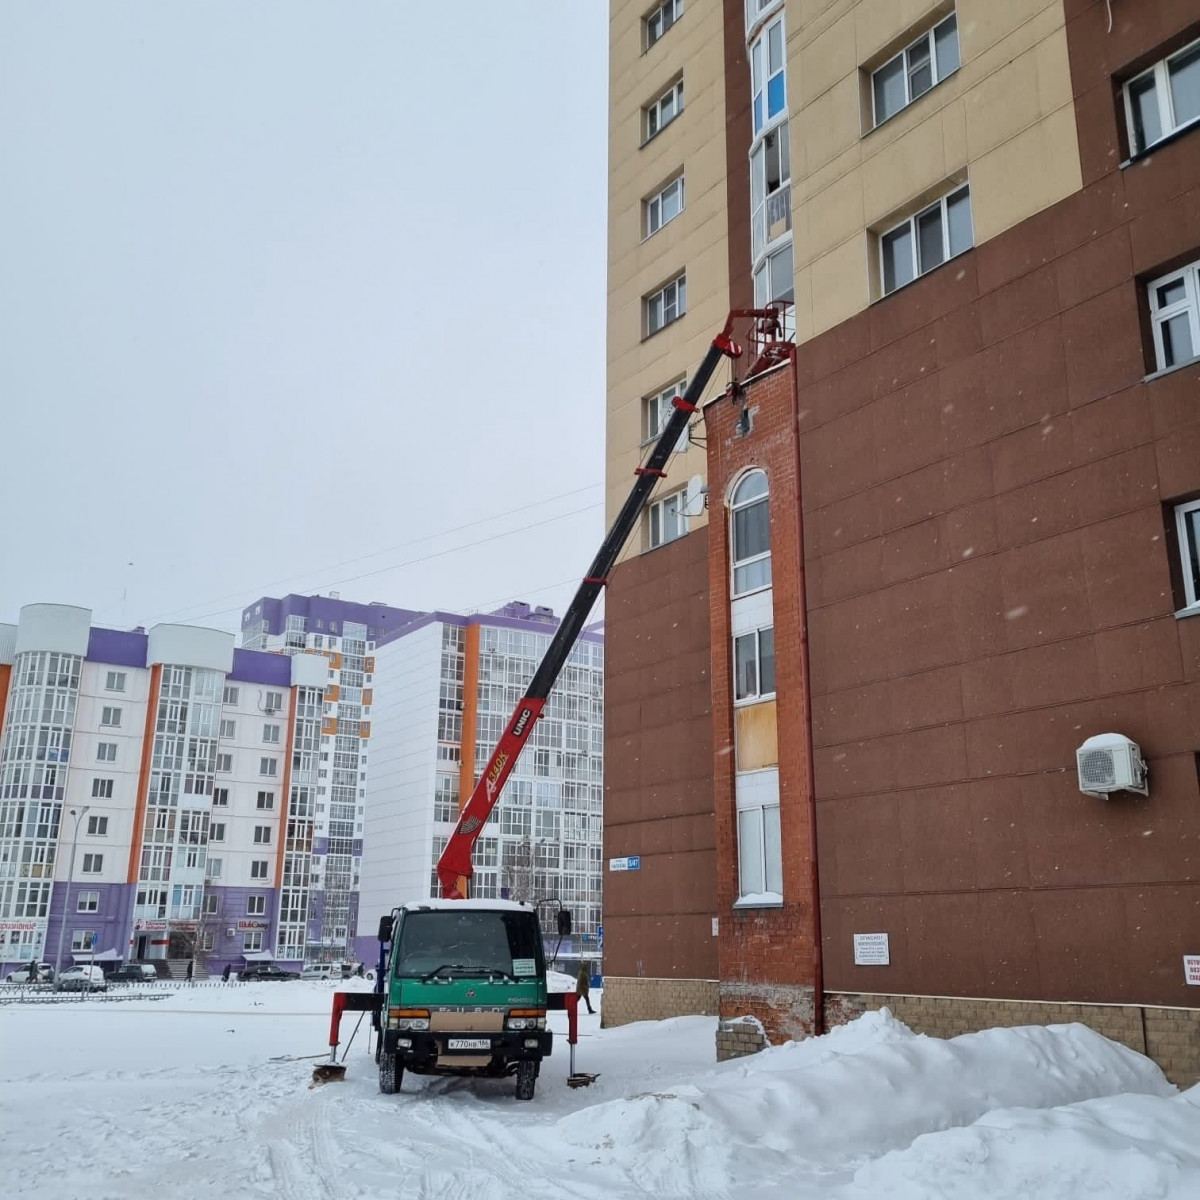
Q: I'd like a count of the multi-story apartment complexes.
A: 4